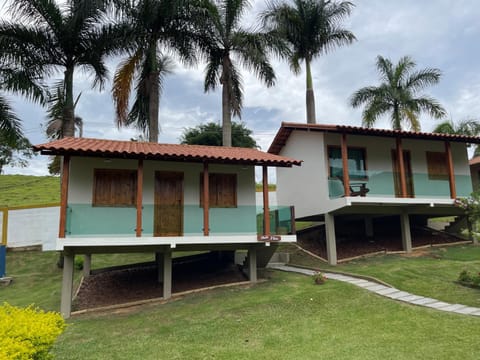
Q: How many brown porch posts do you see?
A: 7